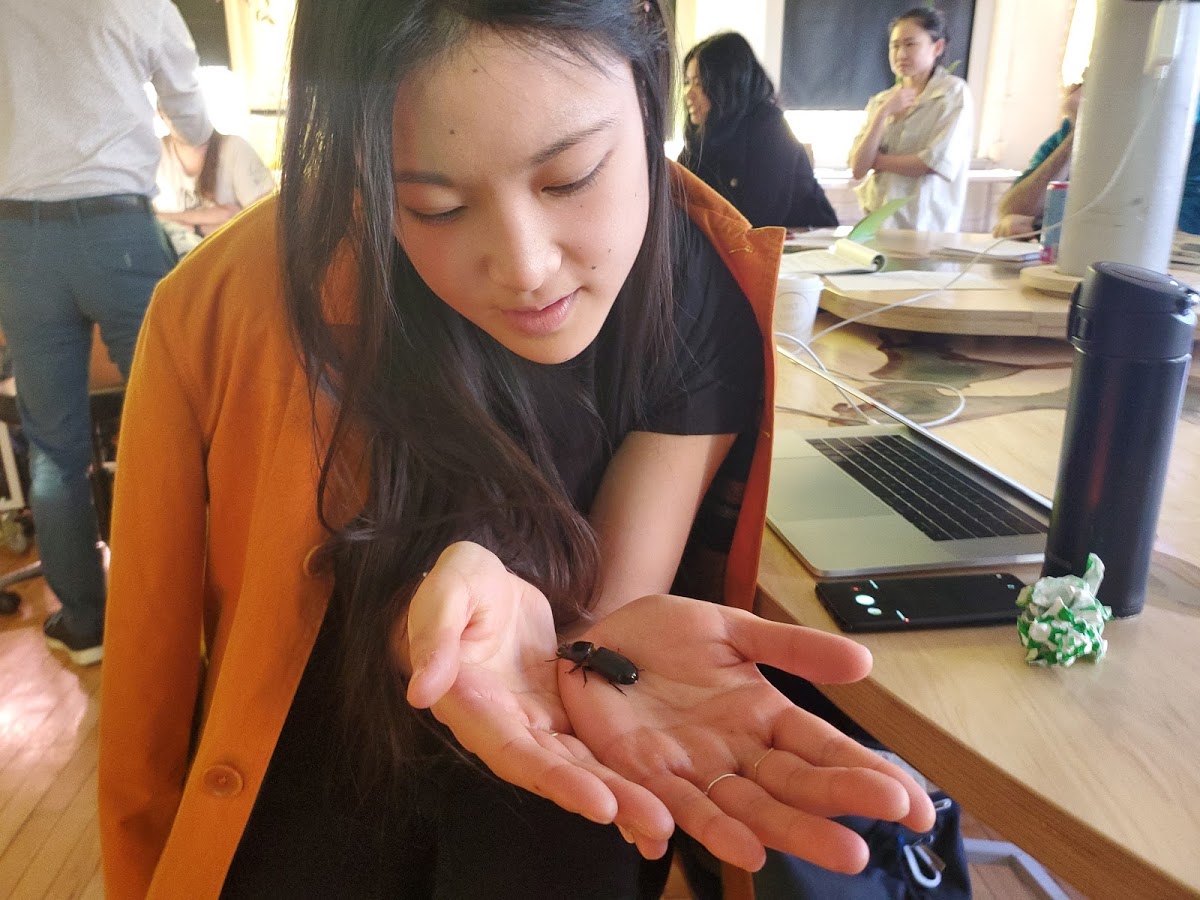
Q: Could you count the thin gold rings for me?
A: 3